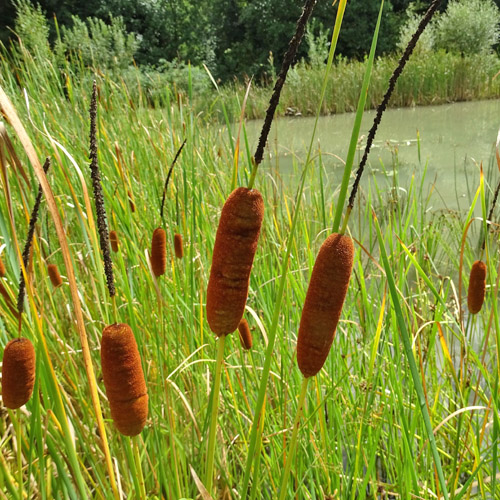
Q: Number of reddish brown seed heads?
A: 12